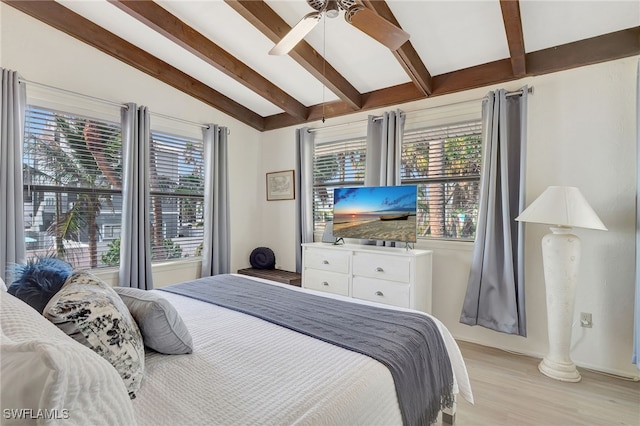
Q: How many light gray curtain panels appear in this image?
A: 6